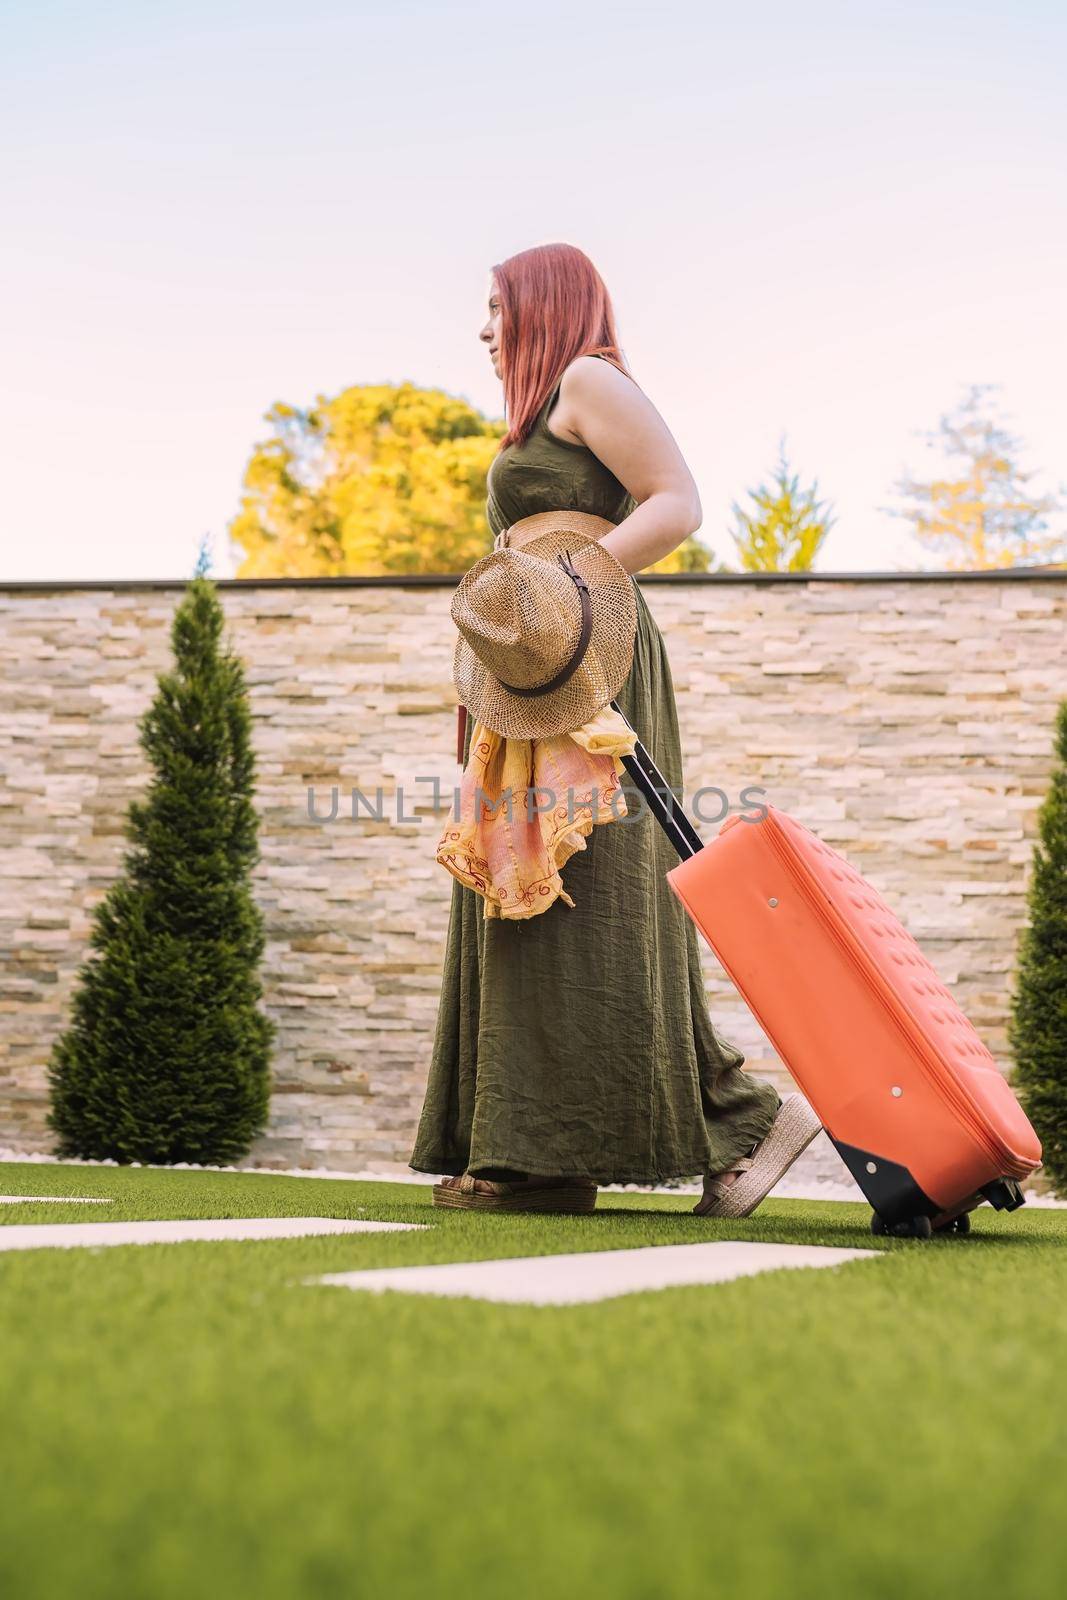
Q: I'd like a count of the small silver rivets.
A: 3